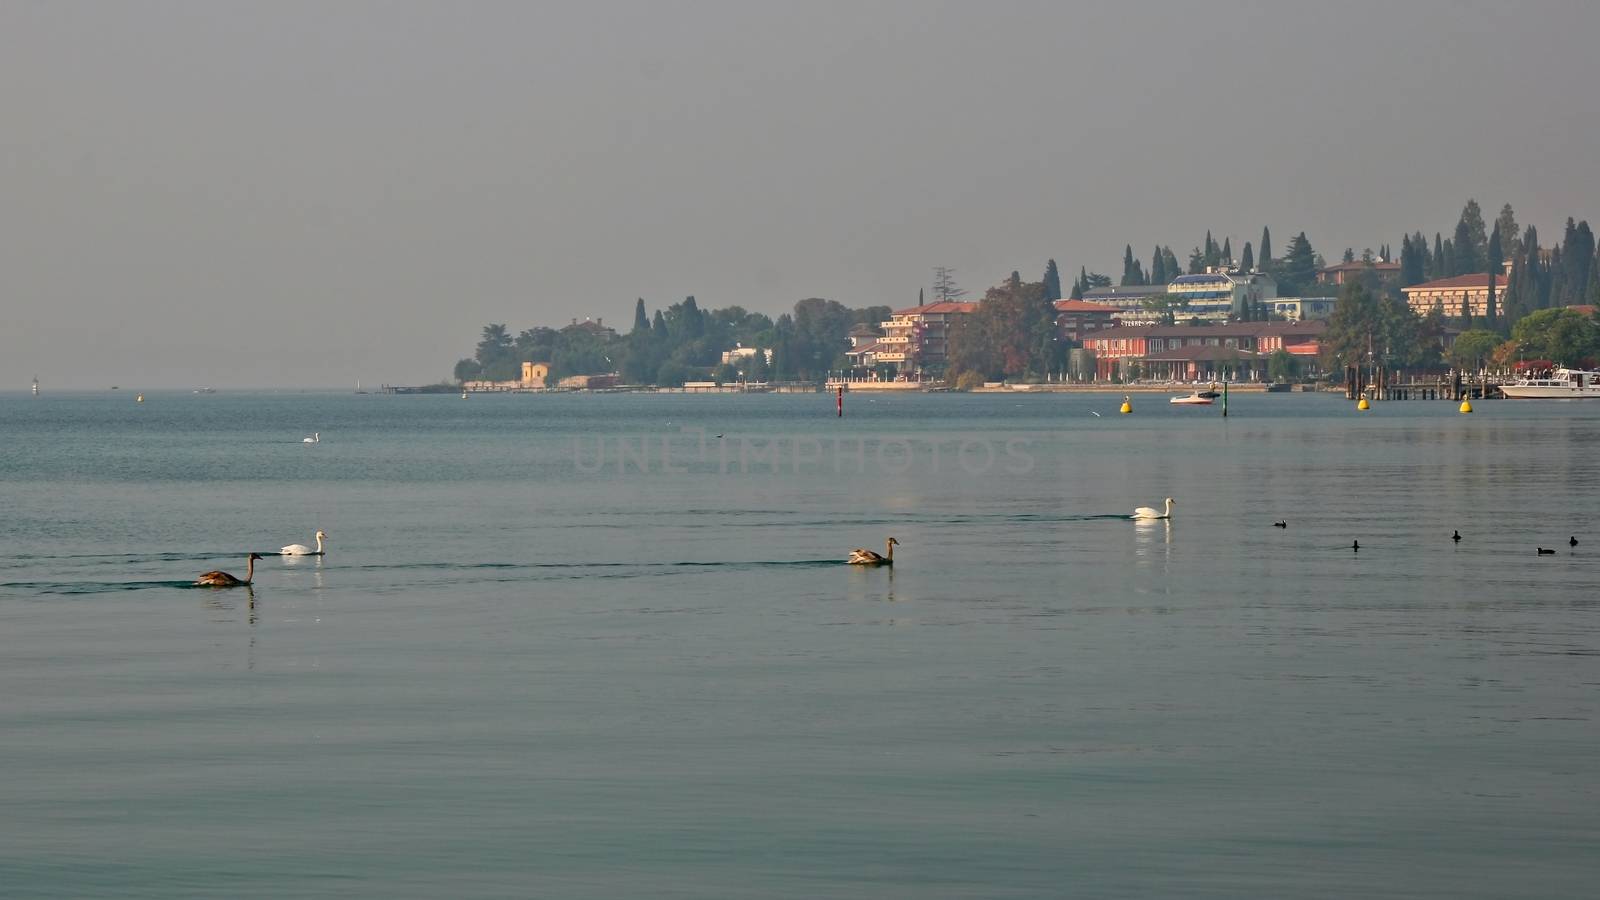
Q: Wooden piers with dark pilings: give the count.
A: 1